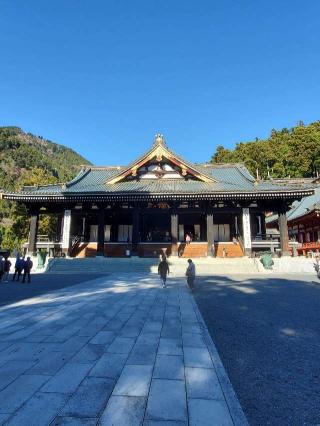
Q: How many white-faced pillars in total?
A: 2